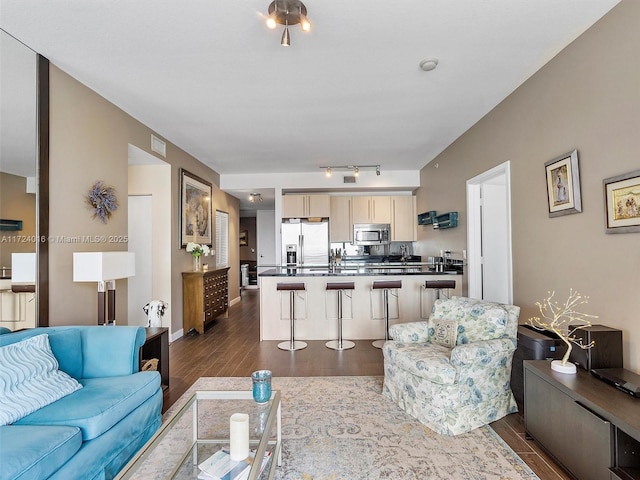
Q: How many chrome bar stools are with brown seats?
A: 4